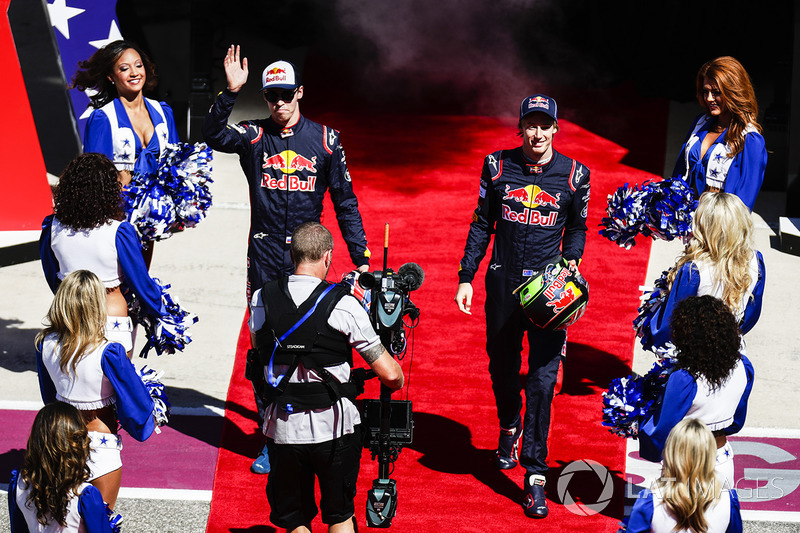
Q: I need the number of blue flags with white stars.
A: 1